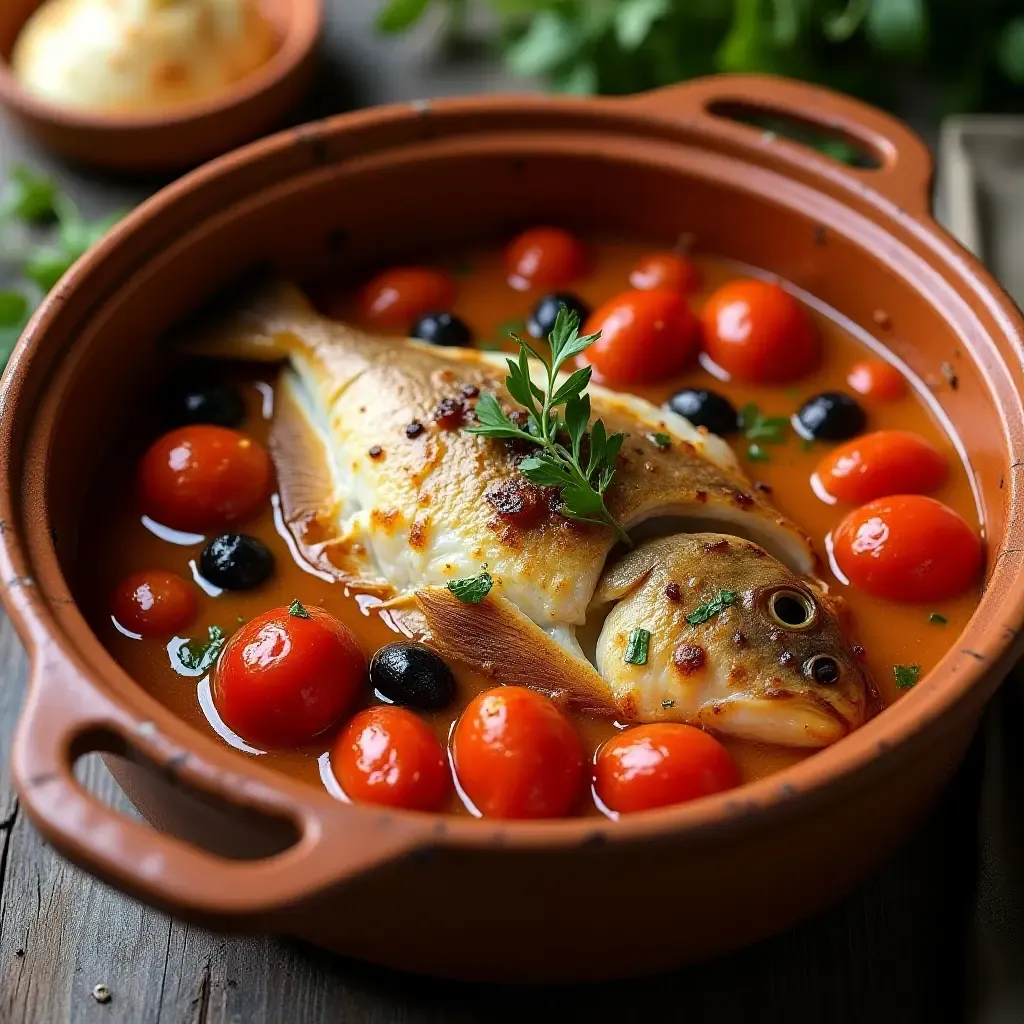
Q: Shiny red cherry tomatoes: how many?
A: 14